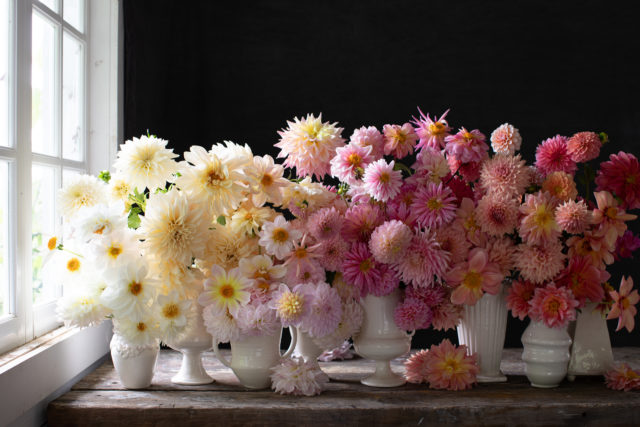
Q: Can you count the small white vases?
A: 8